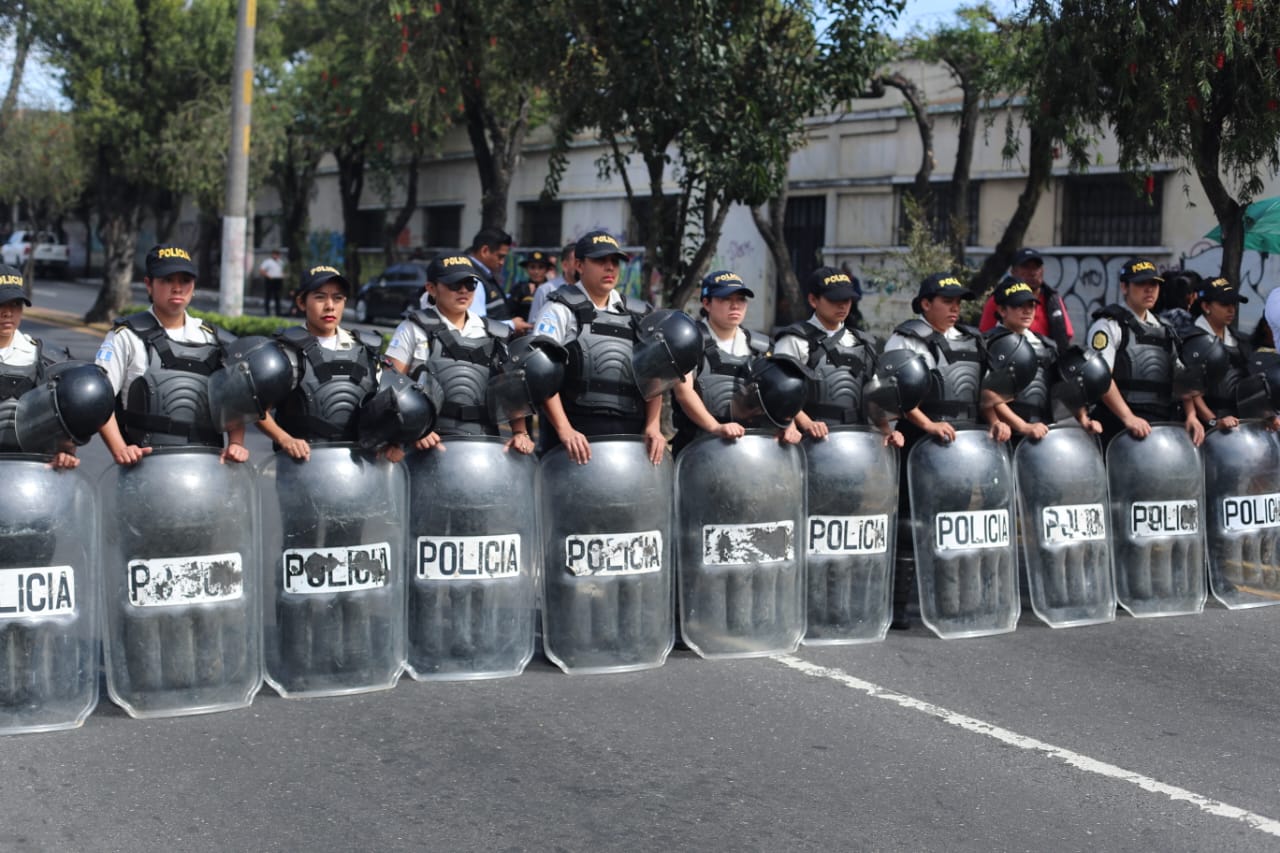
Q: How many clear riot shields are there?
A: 11